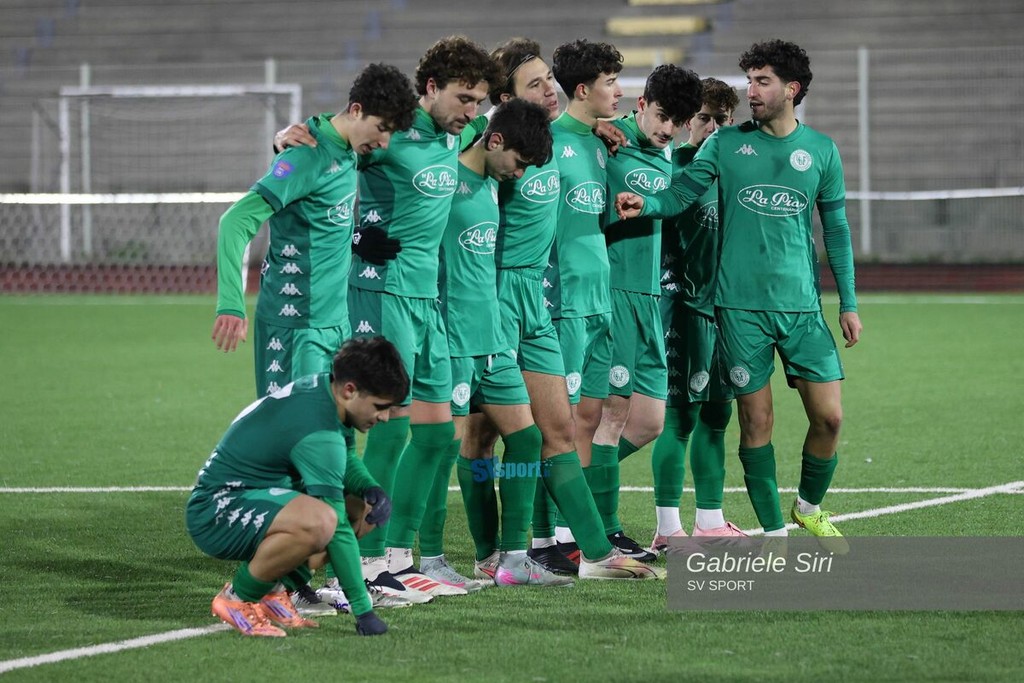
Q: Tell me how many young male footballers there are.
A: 9